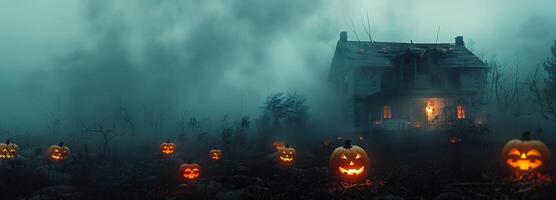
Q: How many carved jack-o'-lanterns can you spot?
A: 8